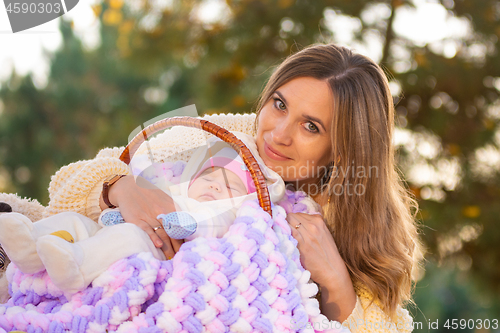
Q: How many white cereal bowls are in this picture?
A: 0